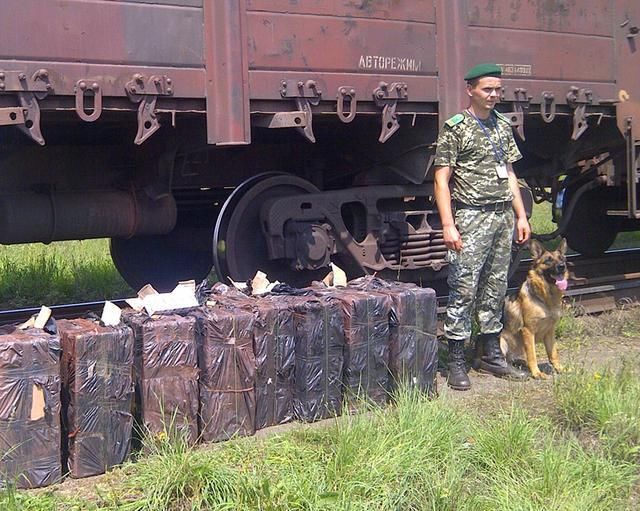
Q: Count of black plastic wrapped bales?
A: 8